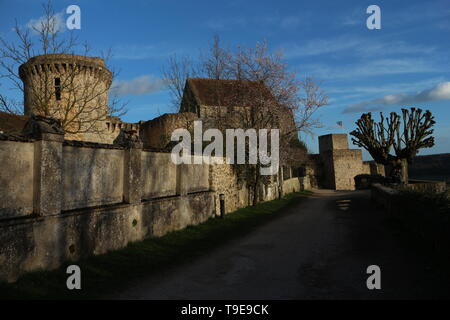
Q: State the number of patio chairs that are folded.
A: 0